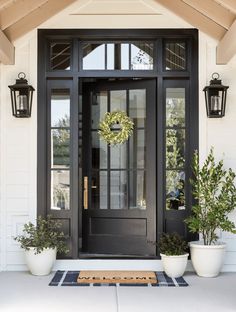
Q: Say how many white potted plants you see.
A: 3